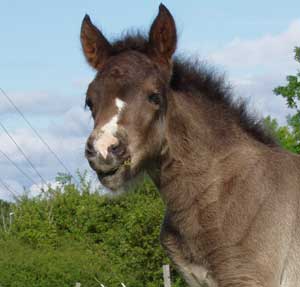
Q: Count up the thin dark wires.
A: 4